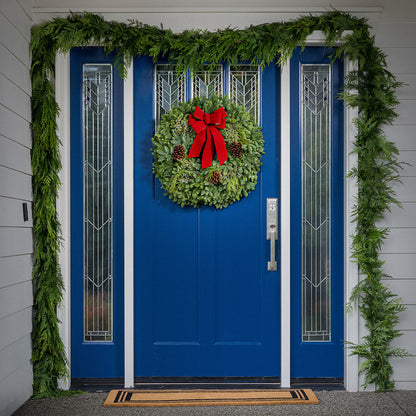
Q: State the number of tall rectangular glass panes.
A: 2